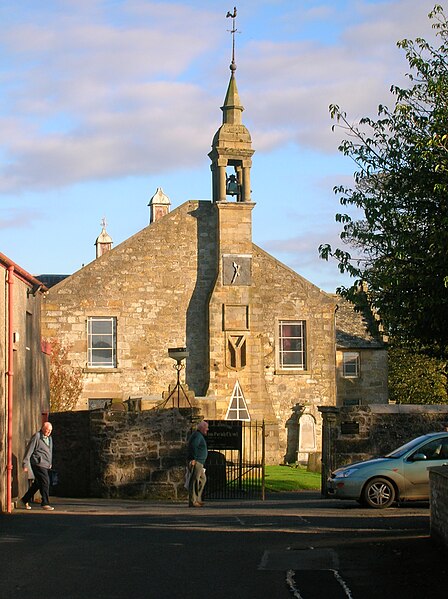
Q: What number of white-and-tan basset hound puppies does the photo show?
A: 0